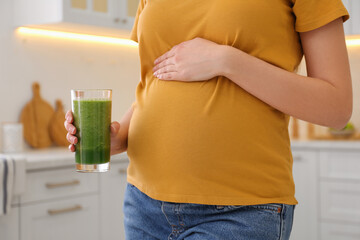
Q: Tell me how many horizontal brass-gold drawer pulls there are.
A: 2